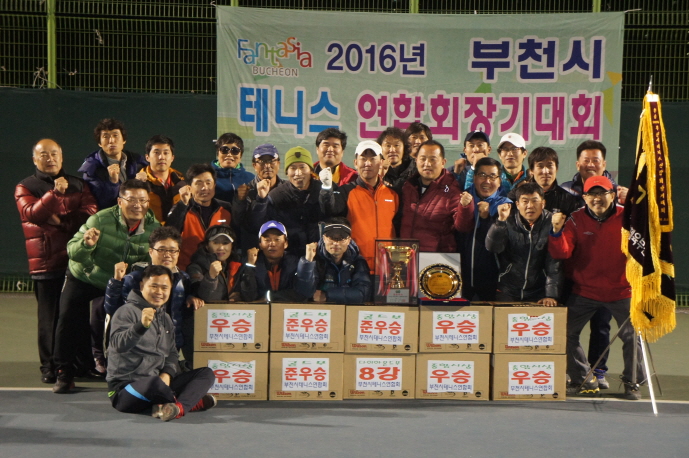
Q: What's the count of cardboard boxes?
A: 10